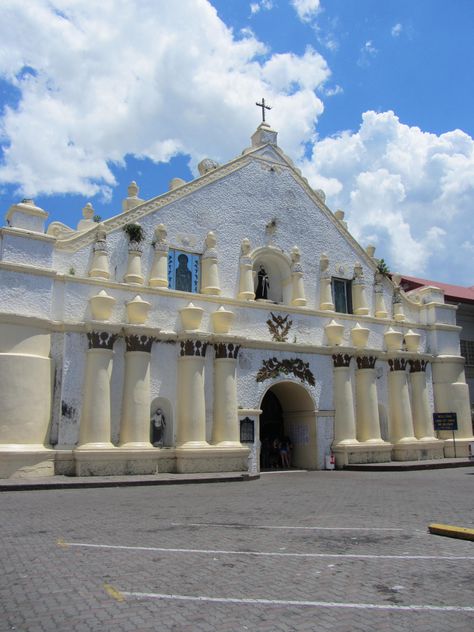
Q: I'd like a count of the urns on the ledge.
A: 8